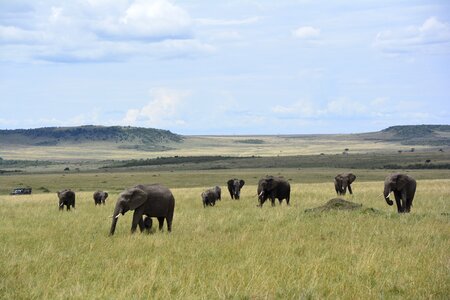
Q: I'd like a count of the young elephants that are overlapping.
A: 2